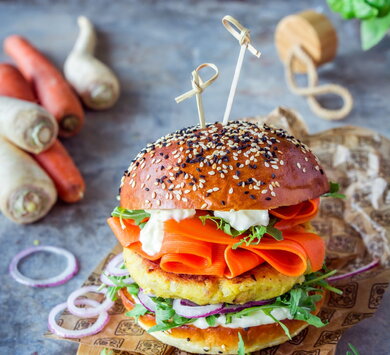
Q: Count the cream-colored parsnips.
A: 3